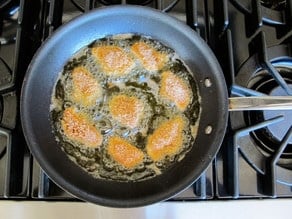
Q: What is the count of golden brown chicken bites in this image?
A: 8